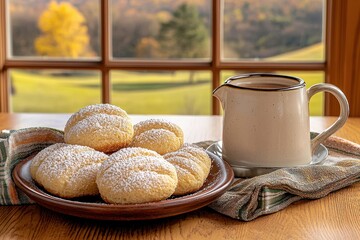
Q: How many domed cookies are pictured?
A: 5